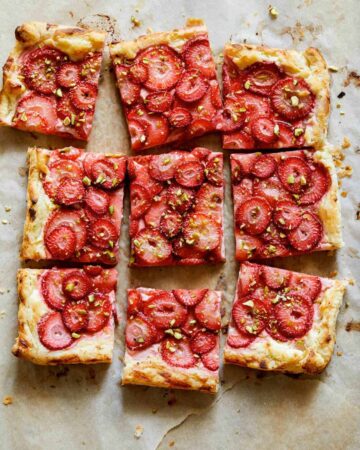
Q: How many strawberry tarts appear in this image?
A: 9